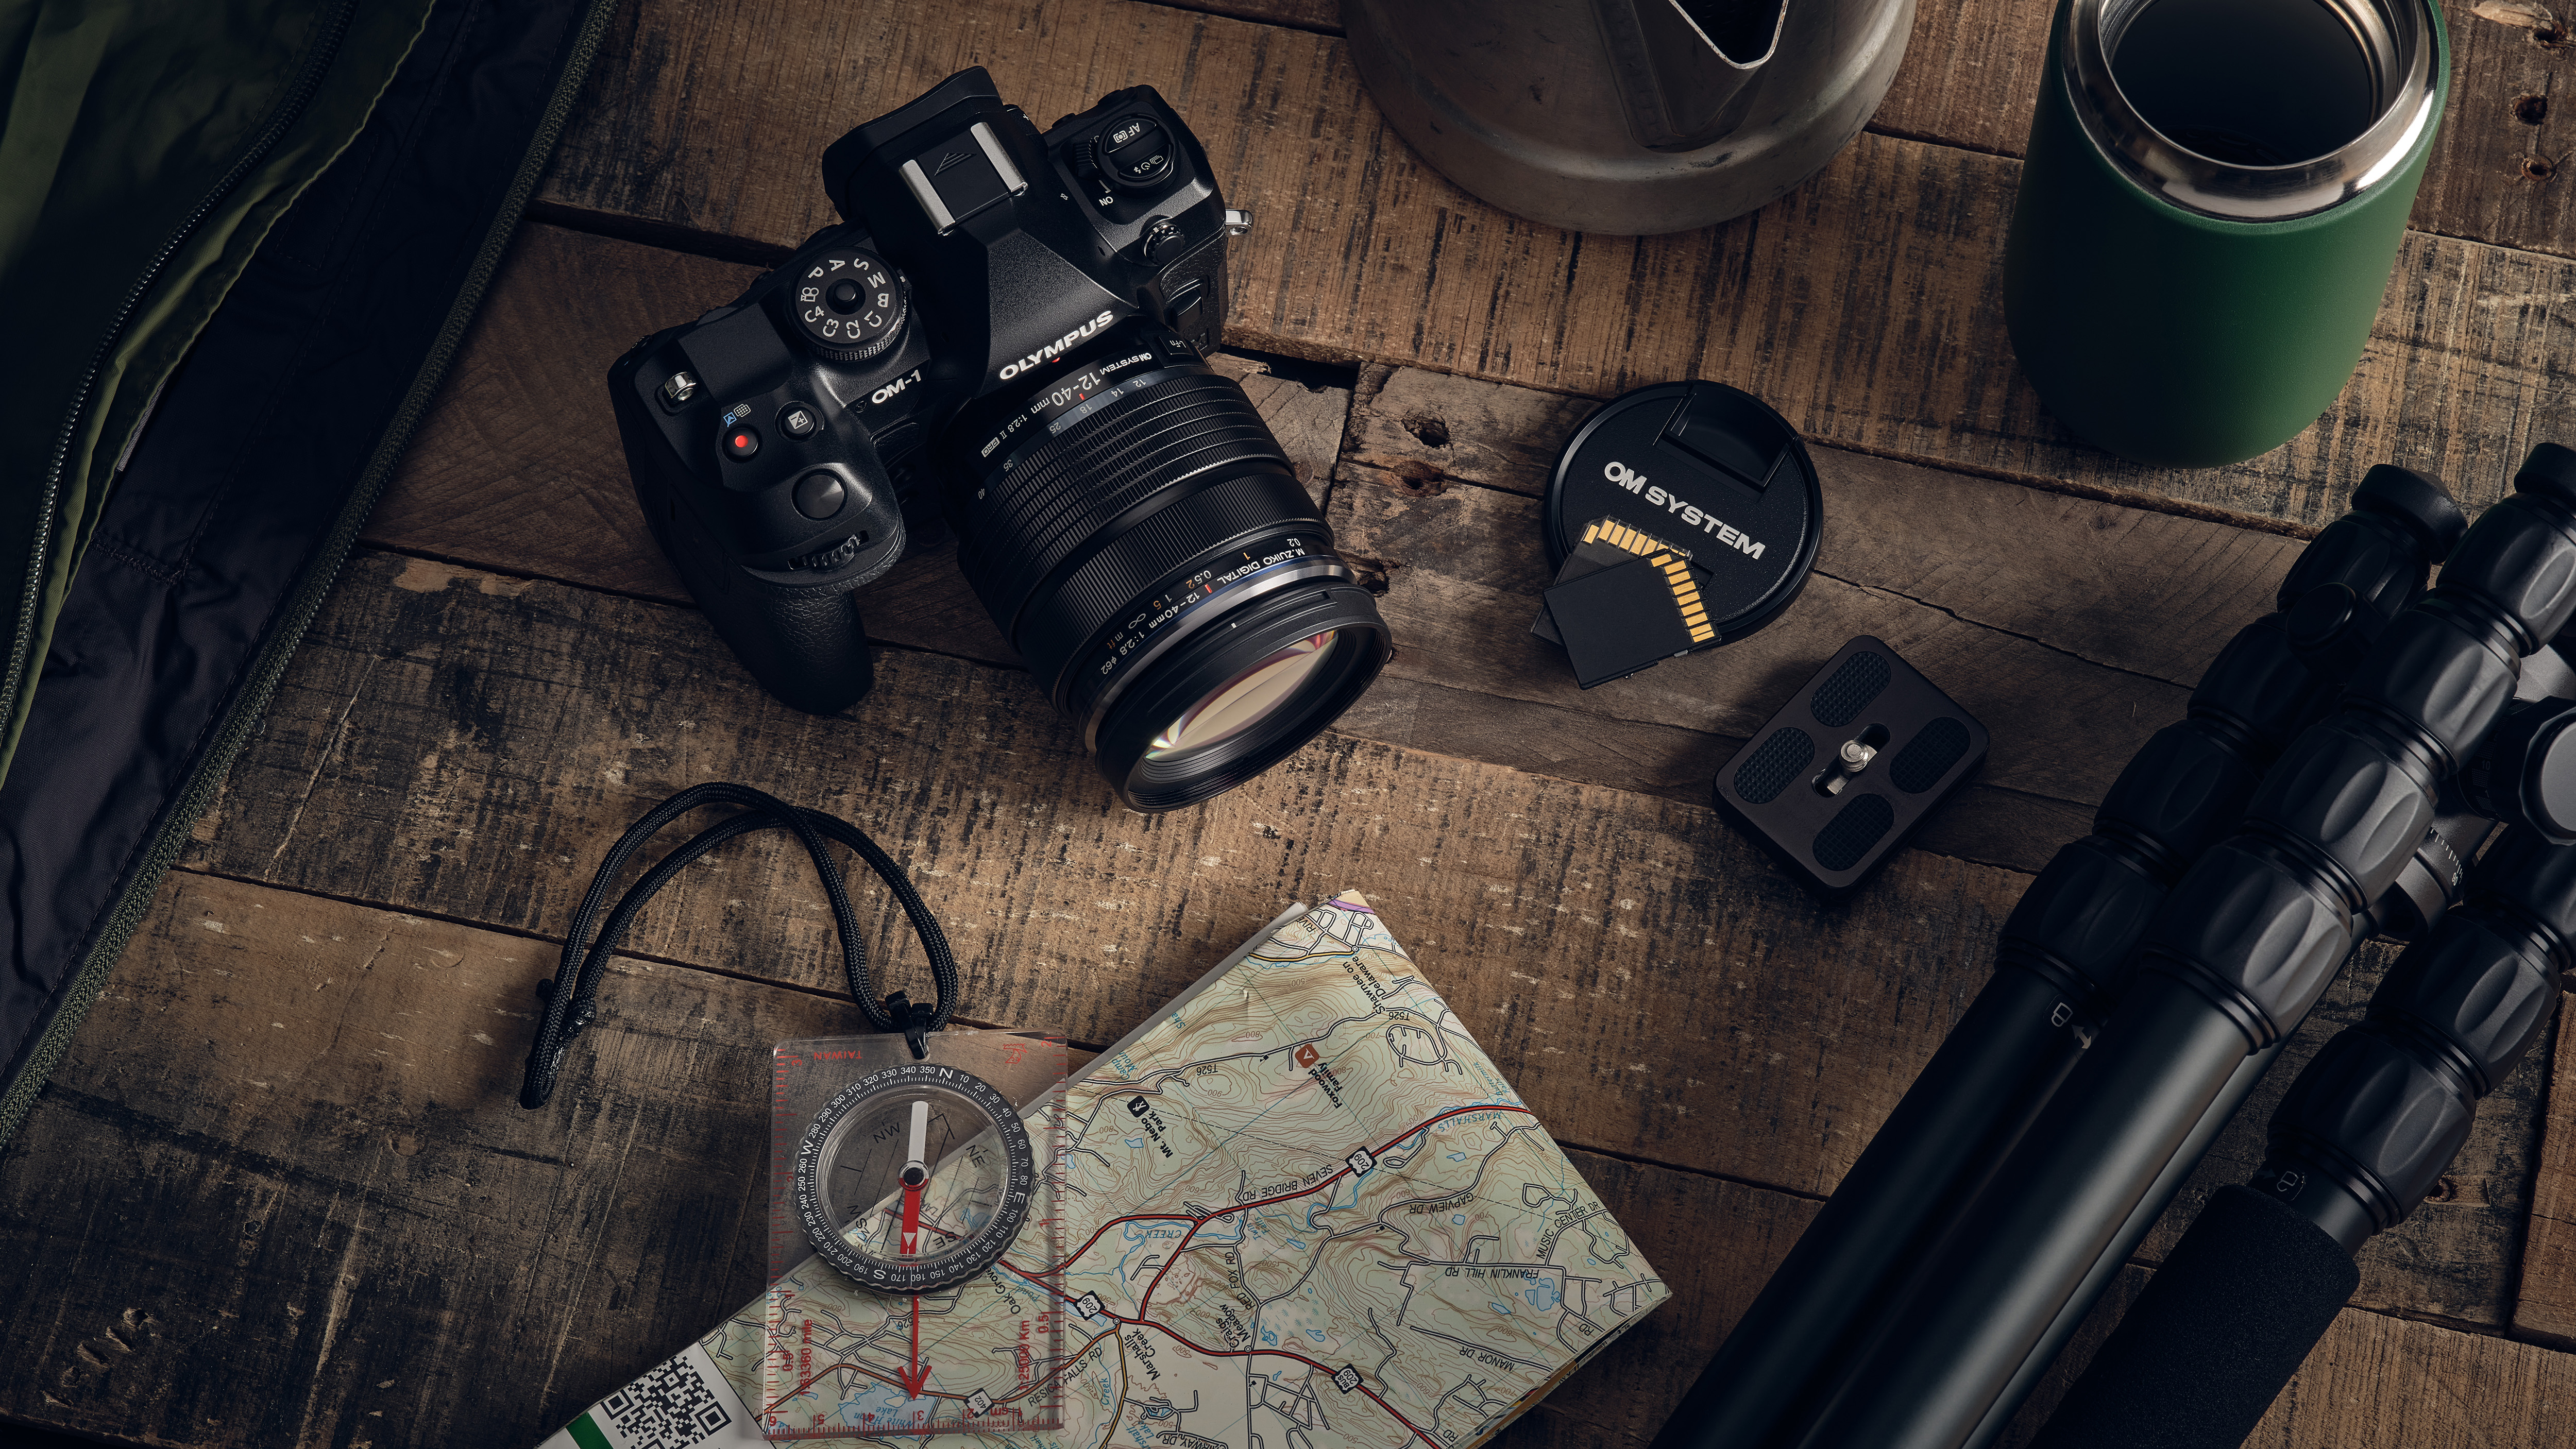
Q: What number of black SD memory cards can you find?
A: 2